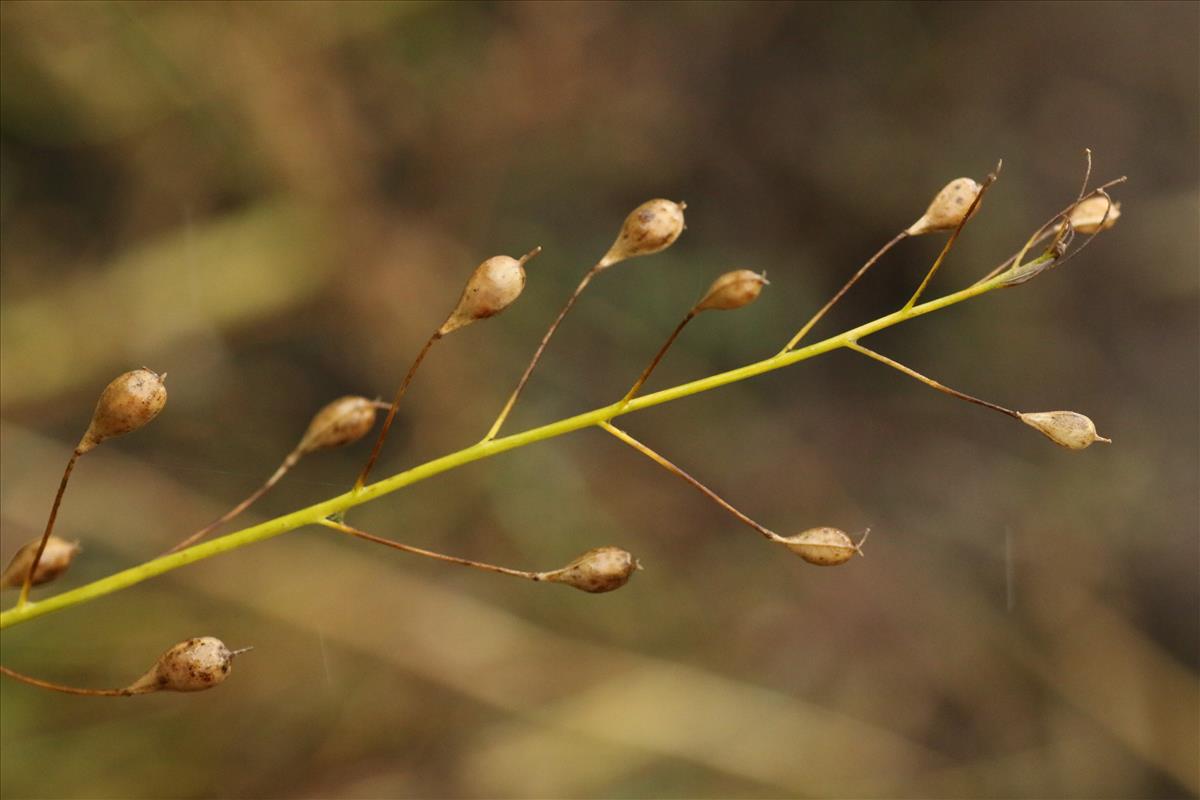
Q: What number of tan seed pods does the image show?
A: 12